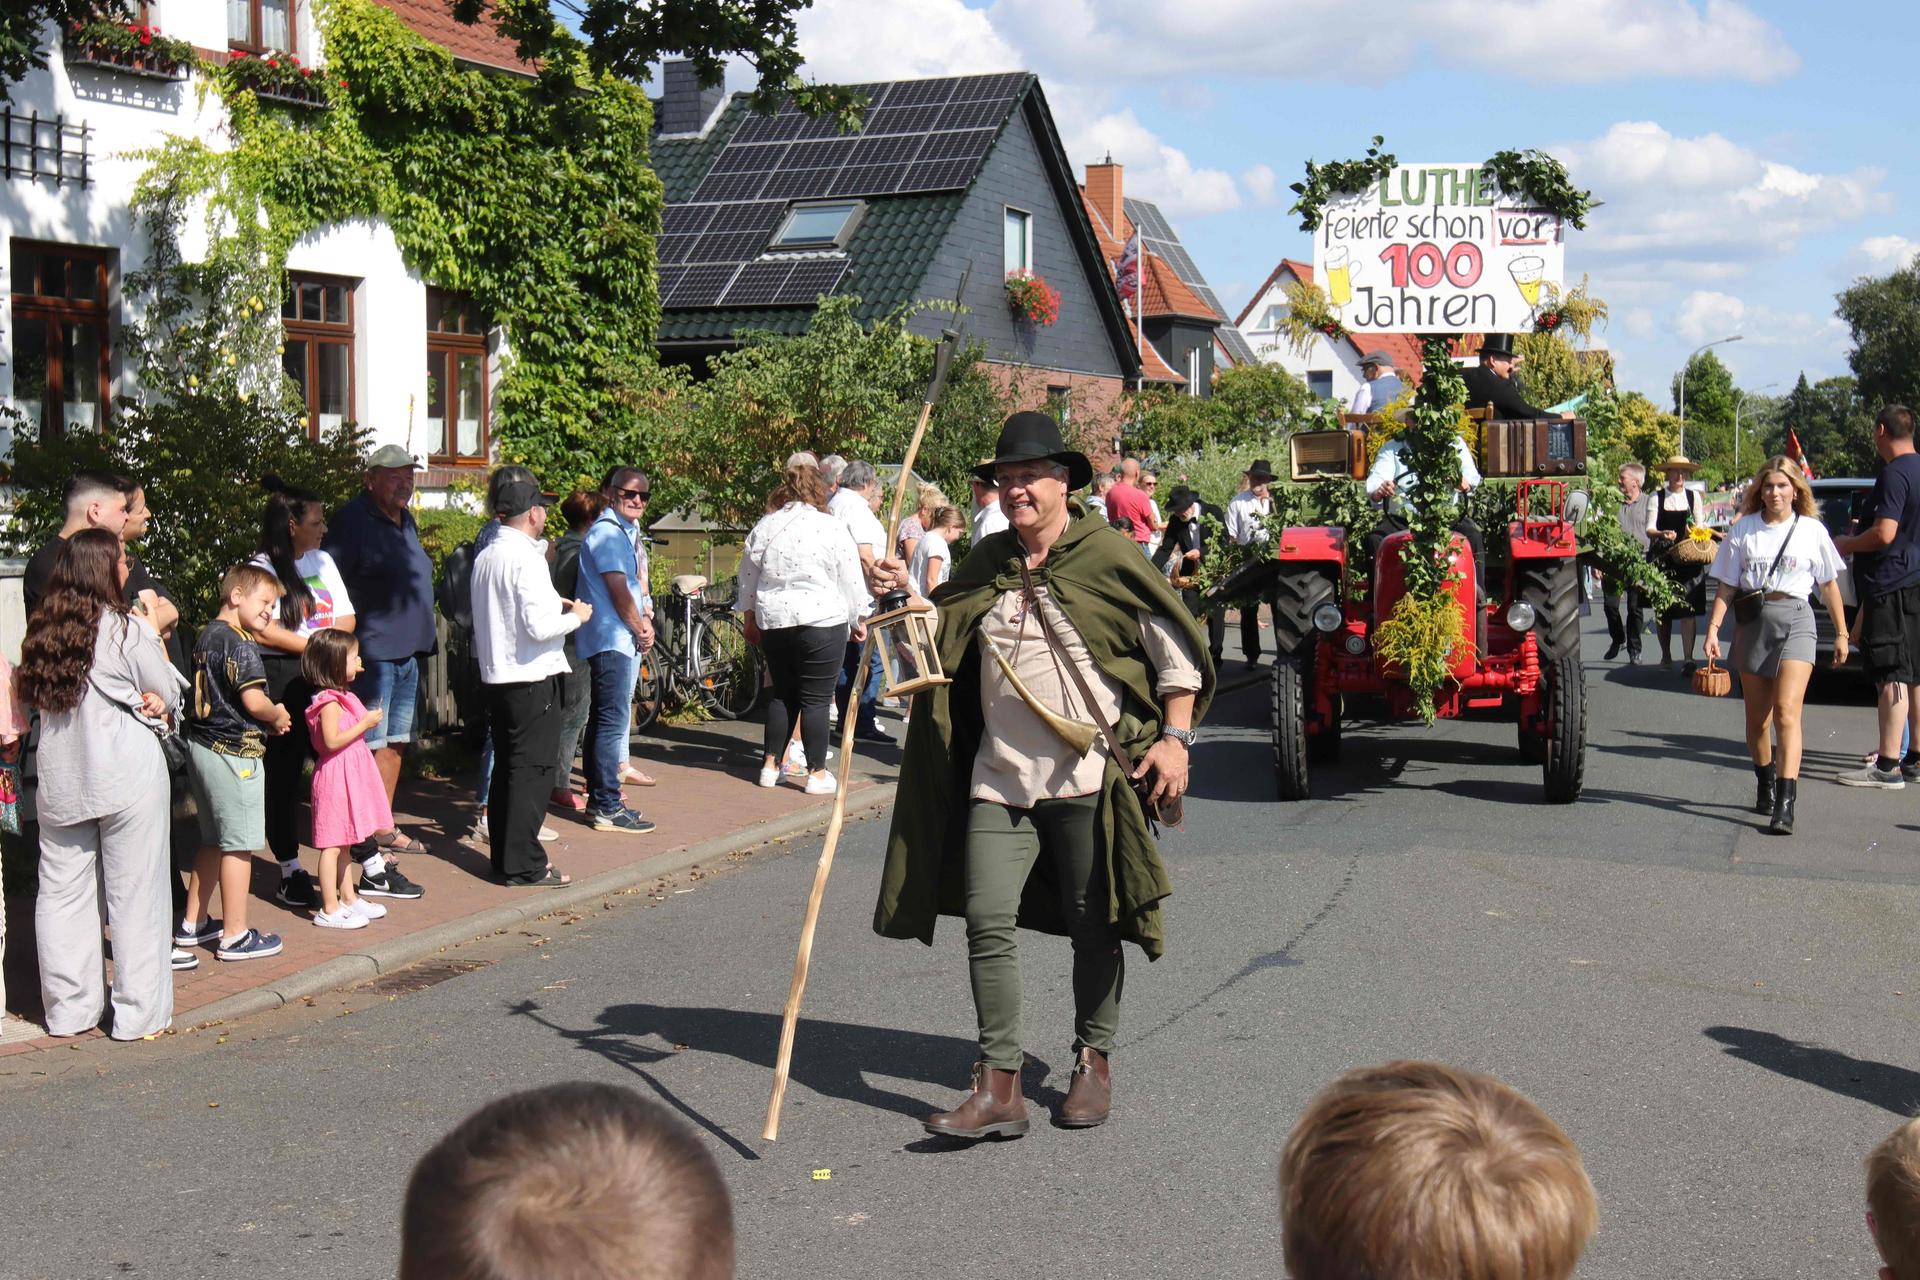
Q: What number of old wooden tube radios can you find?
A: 2